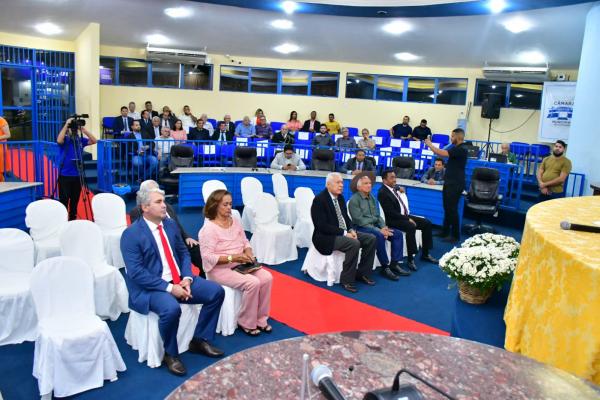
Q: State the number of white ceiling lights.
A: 11